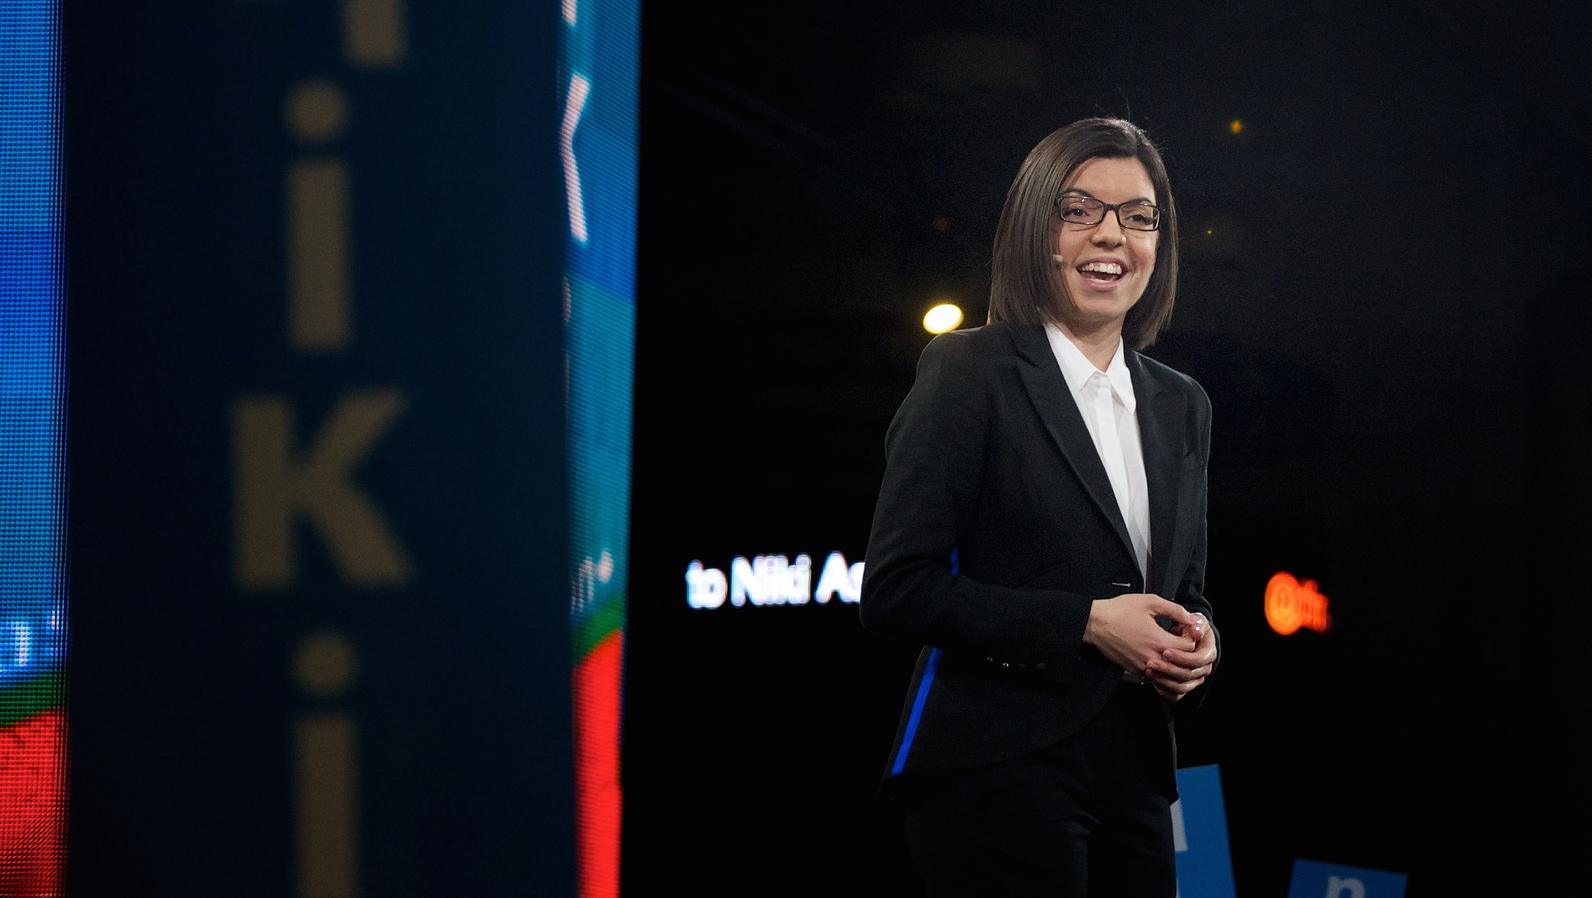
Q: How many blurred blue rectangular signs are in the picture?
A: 2